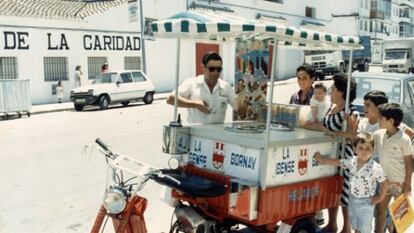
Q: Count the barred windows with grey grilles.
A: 4